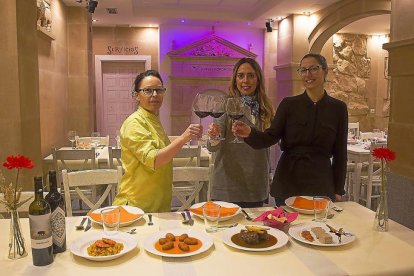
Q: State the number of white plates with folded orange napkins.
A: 3